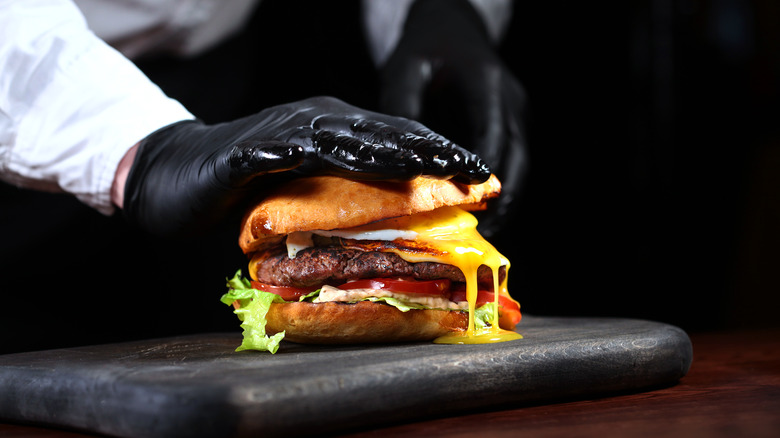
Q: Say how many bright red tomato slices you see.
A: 3